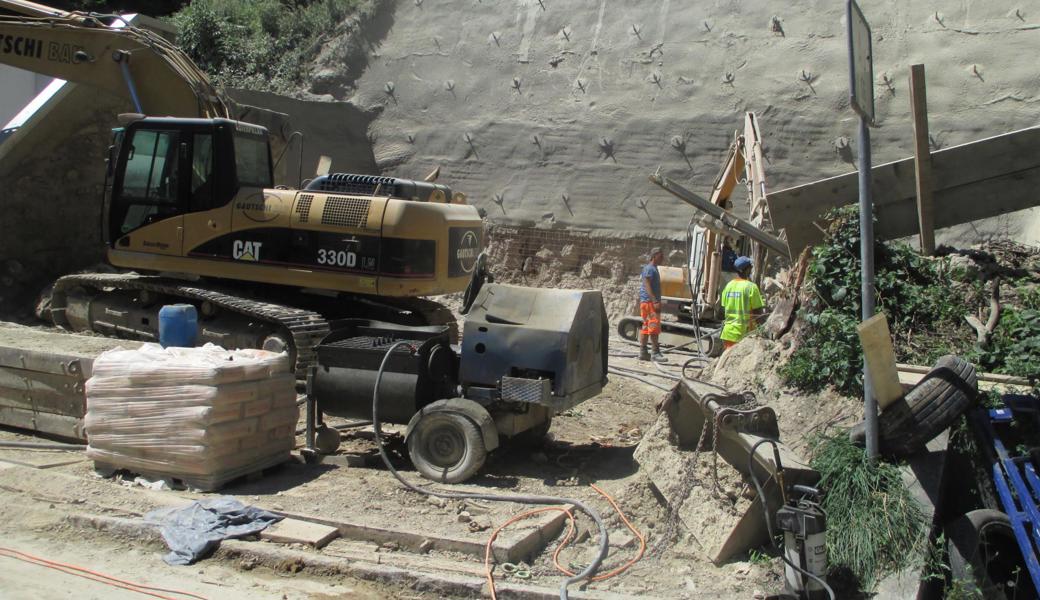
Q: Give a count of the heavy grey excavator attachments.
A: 1